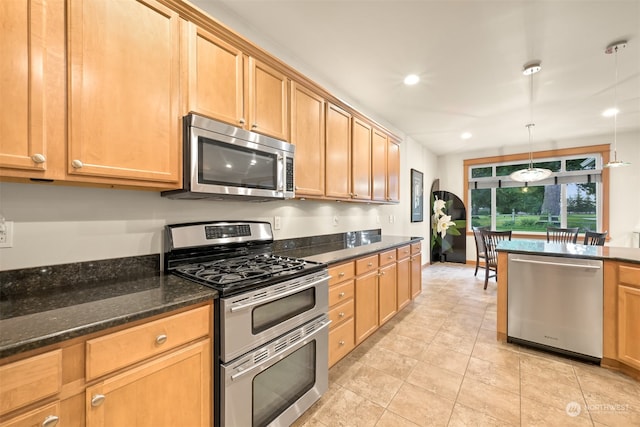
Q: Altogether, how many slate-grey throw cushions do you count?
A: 0